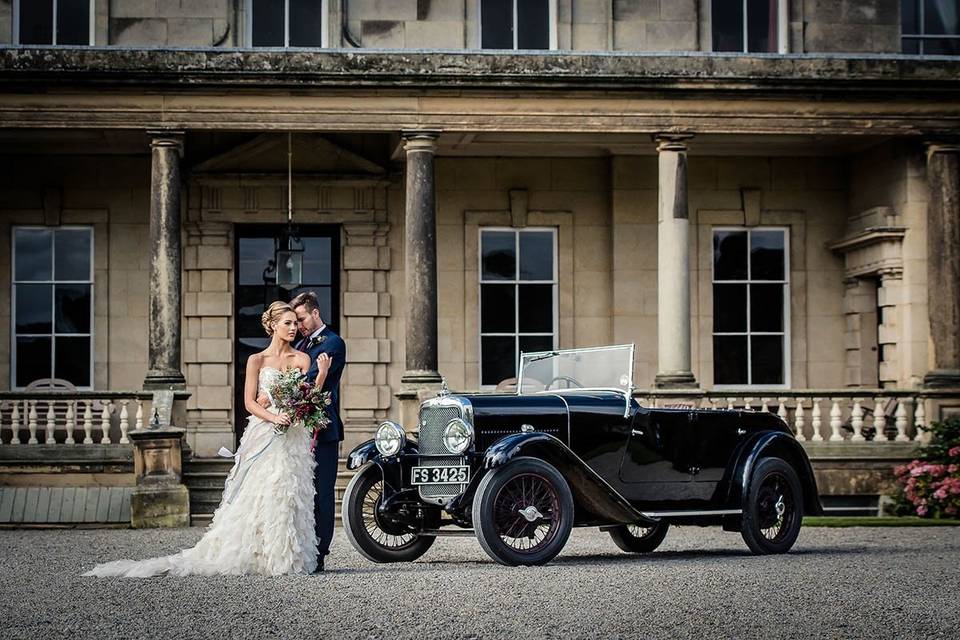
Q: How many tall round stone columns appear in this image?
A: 4